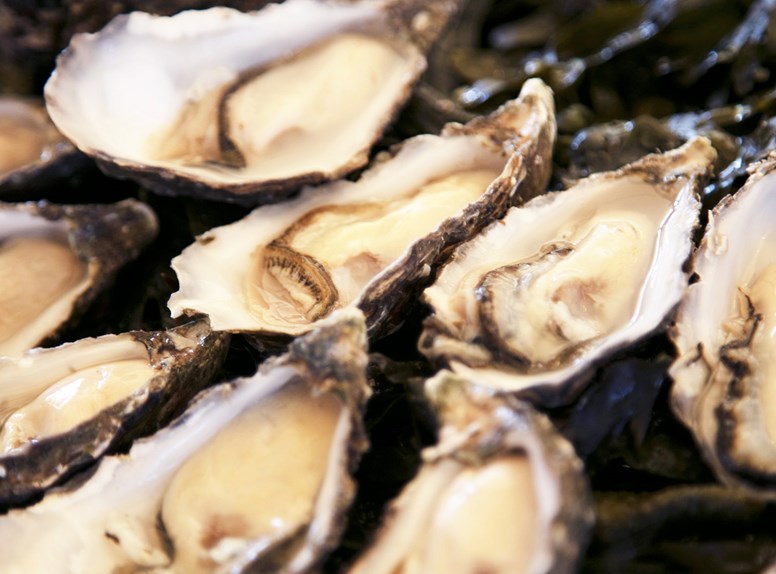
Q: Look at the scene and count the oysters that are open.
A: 9